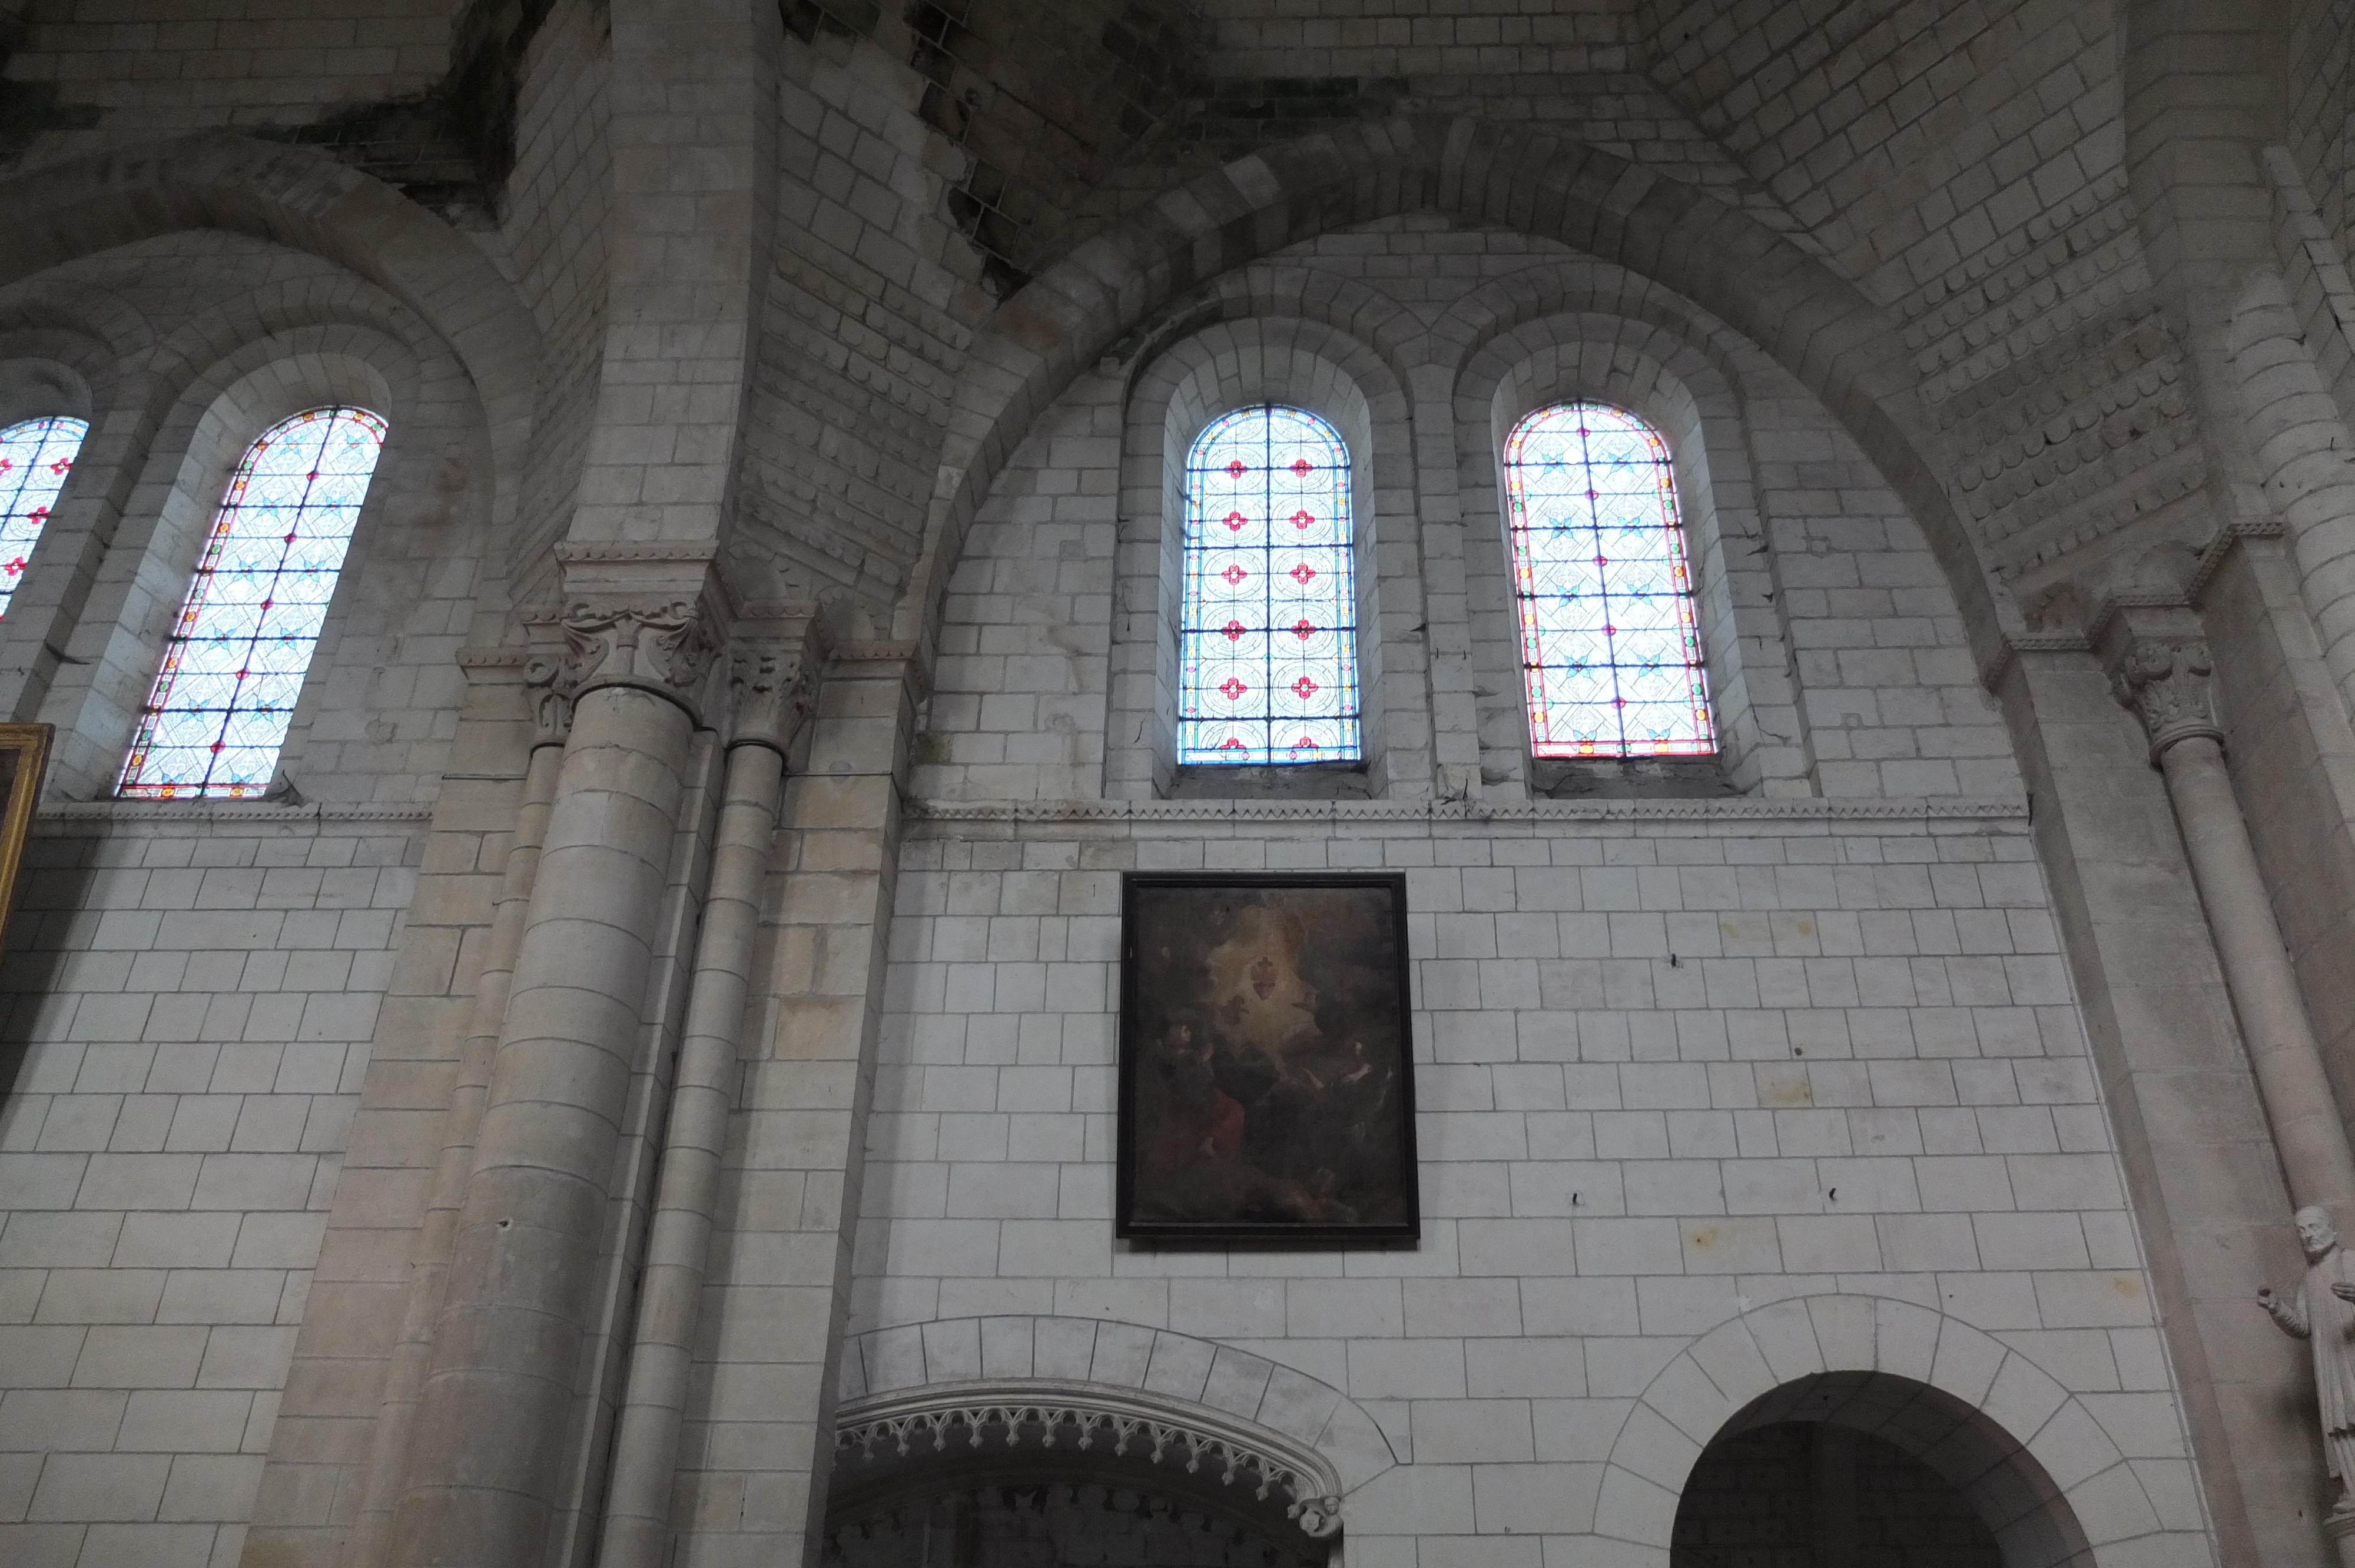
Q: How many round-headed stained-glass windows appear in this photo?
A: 4